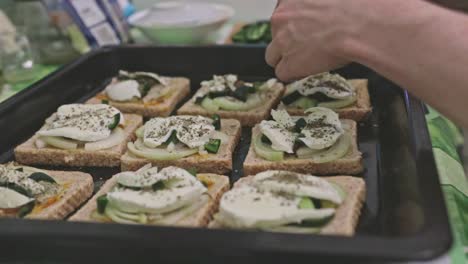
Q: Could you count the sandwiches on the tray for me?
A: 9